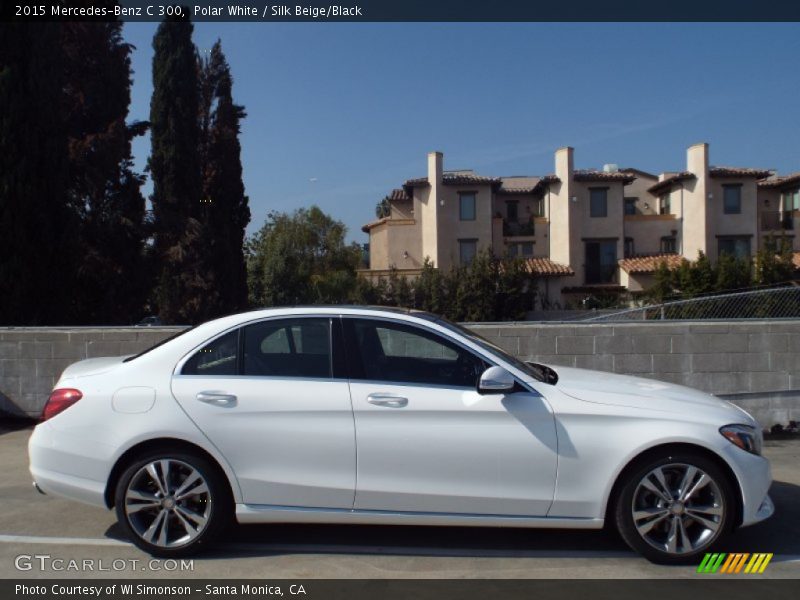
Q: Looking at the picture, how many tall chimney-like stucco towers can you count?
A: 3